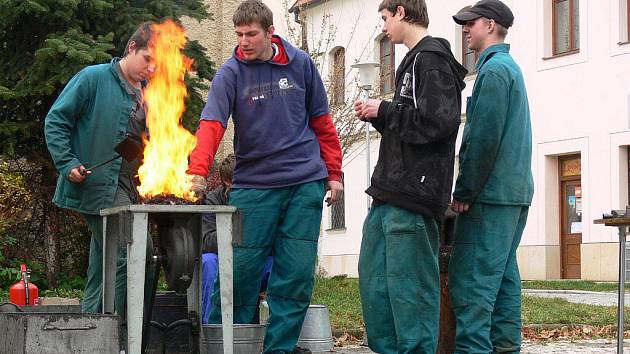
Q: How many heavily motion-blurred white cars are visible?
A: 0